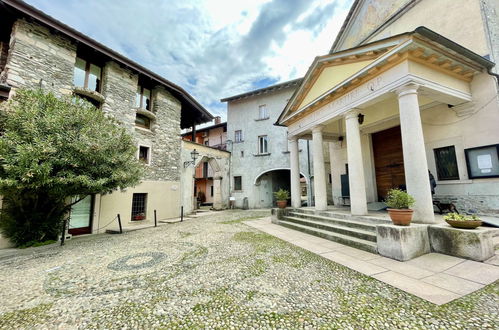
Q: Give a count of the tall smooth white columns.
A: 4